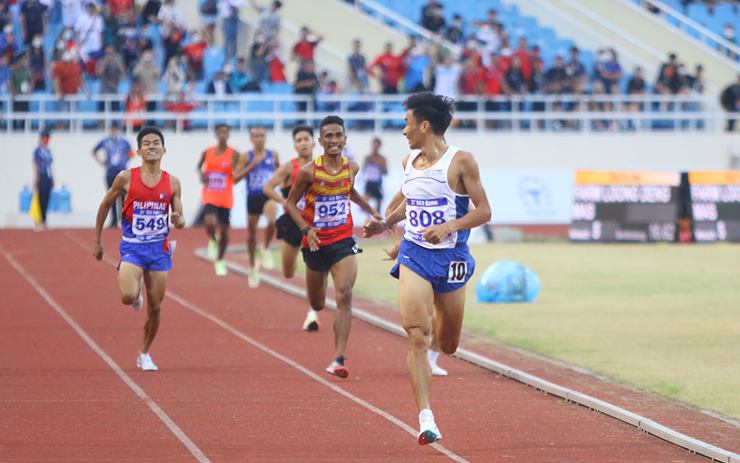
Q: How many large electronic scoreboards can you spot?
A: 2